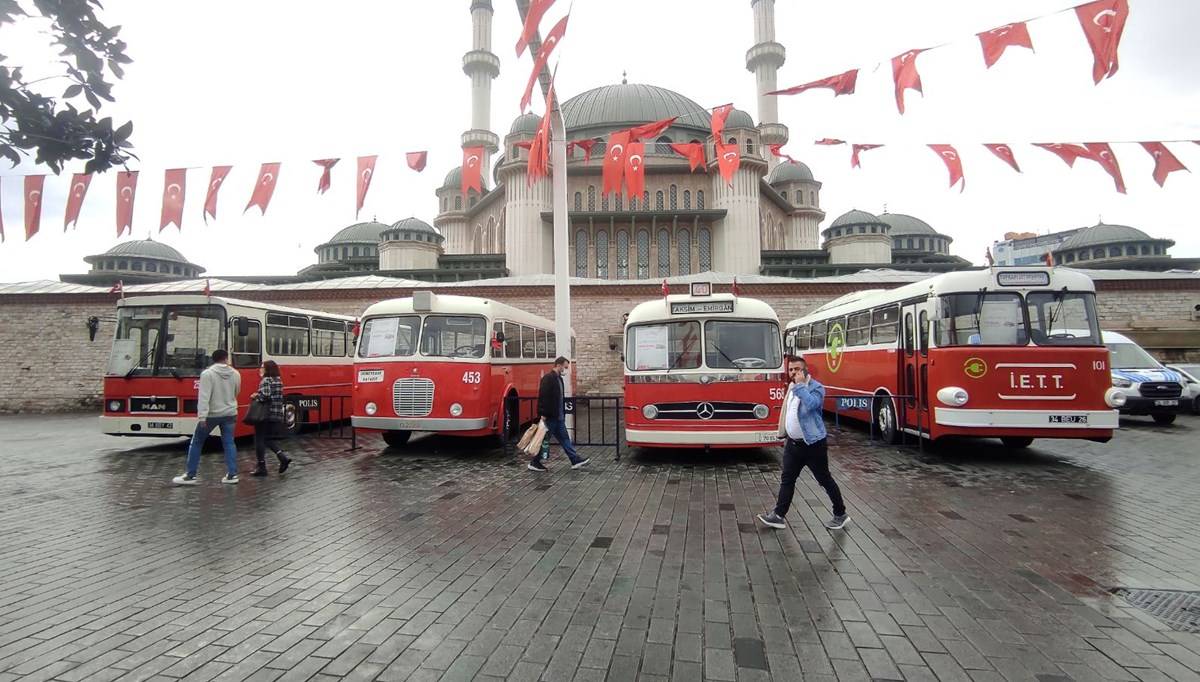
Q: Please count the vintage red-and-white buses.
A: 4